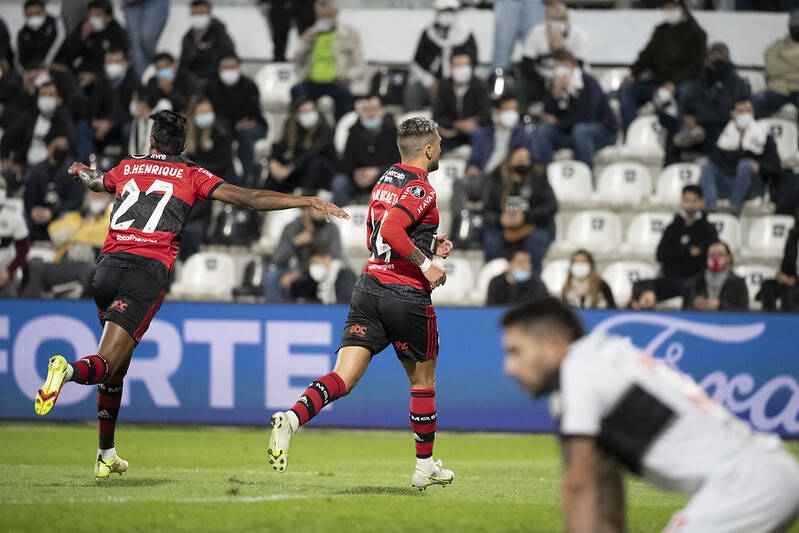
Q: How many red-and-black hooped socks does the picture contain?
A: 4